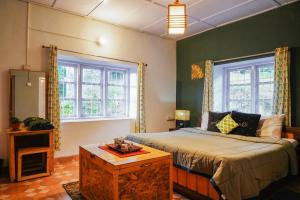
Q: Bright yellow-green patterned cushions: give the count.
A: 1